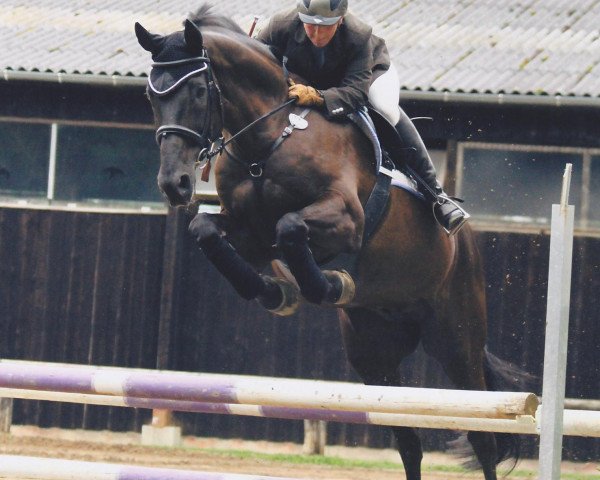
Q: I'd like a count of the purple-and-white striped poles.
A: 3